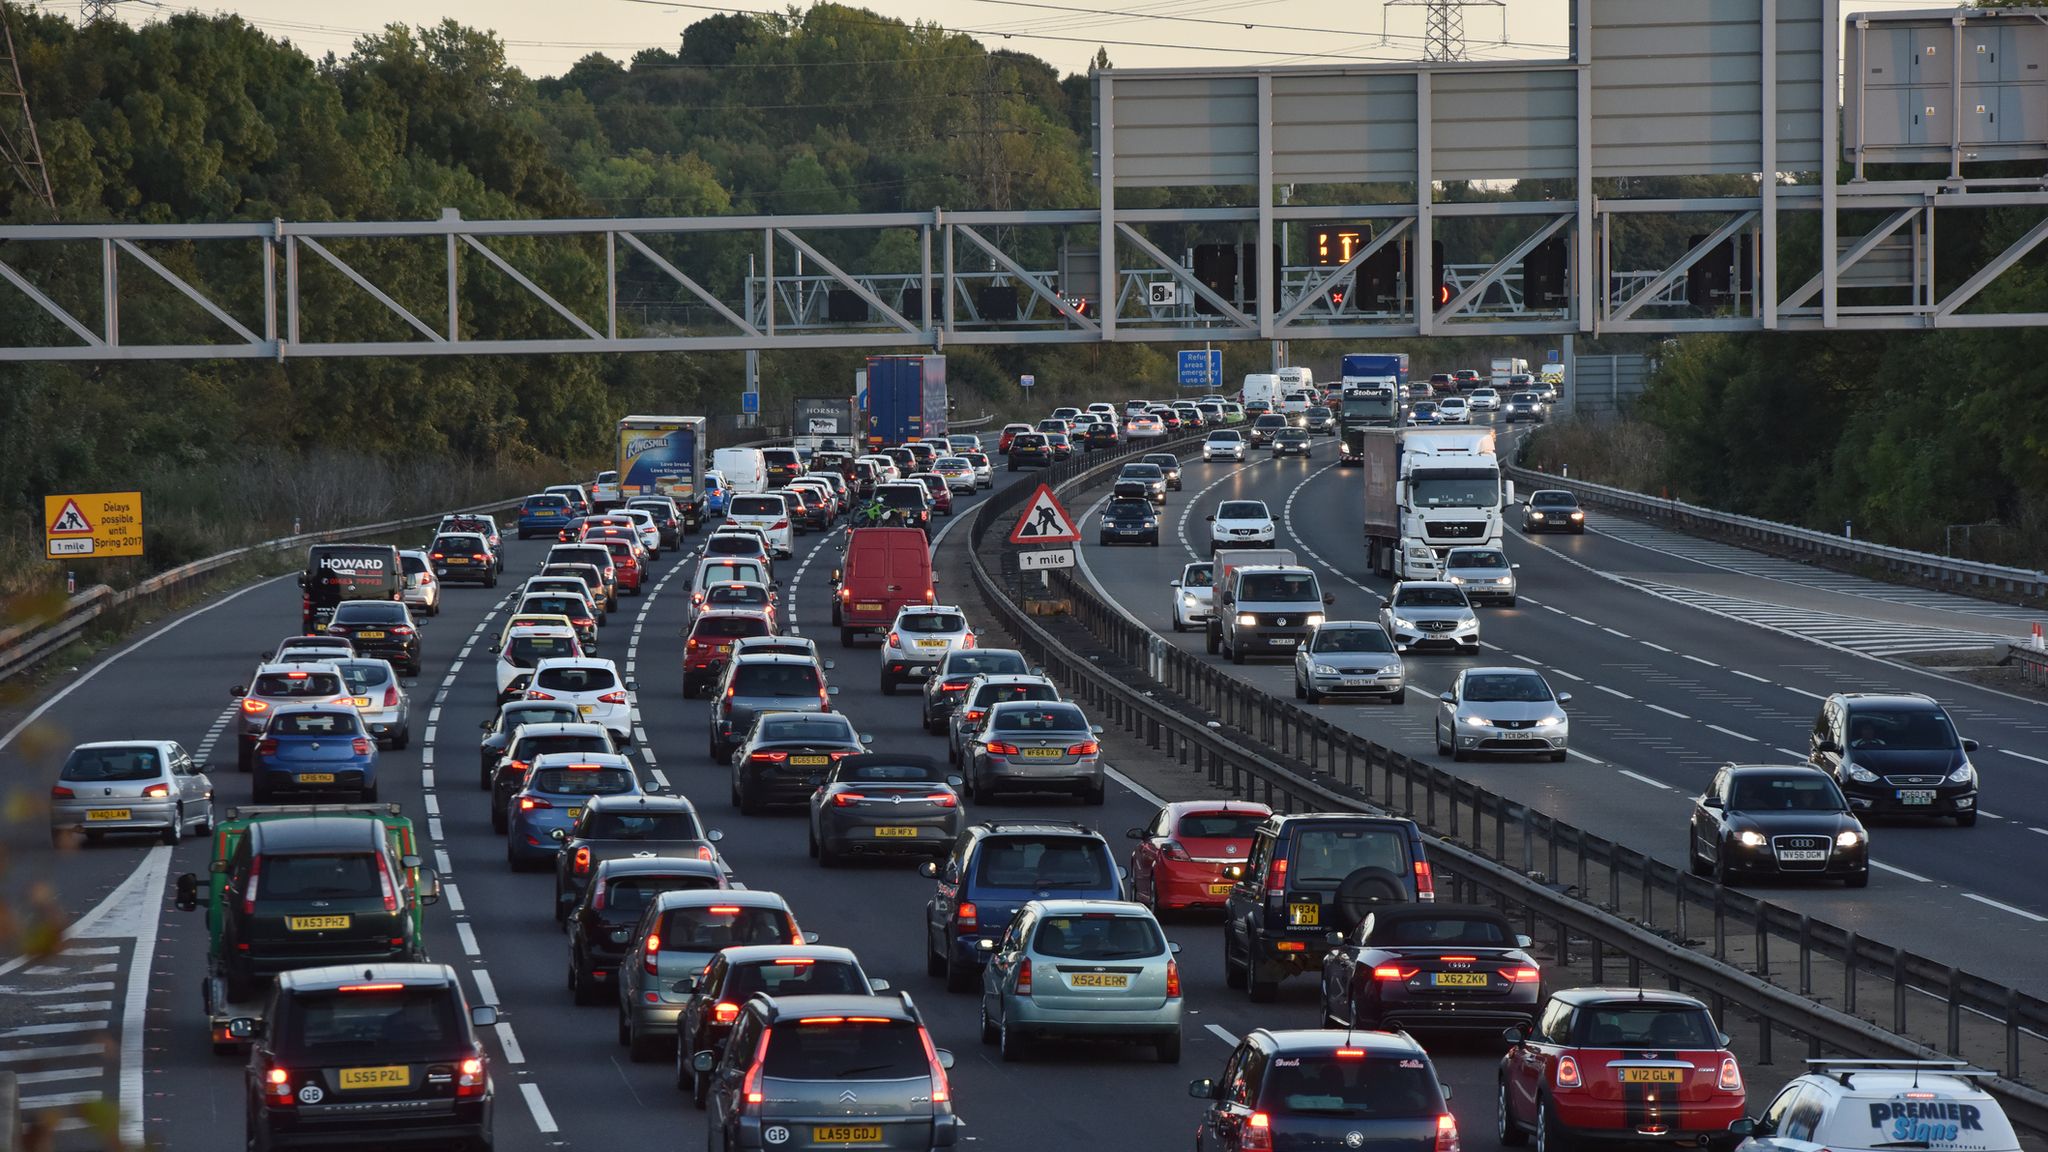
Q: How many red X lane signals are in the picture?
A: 1